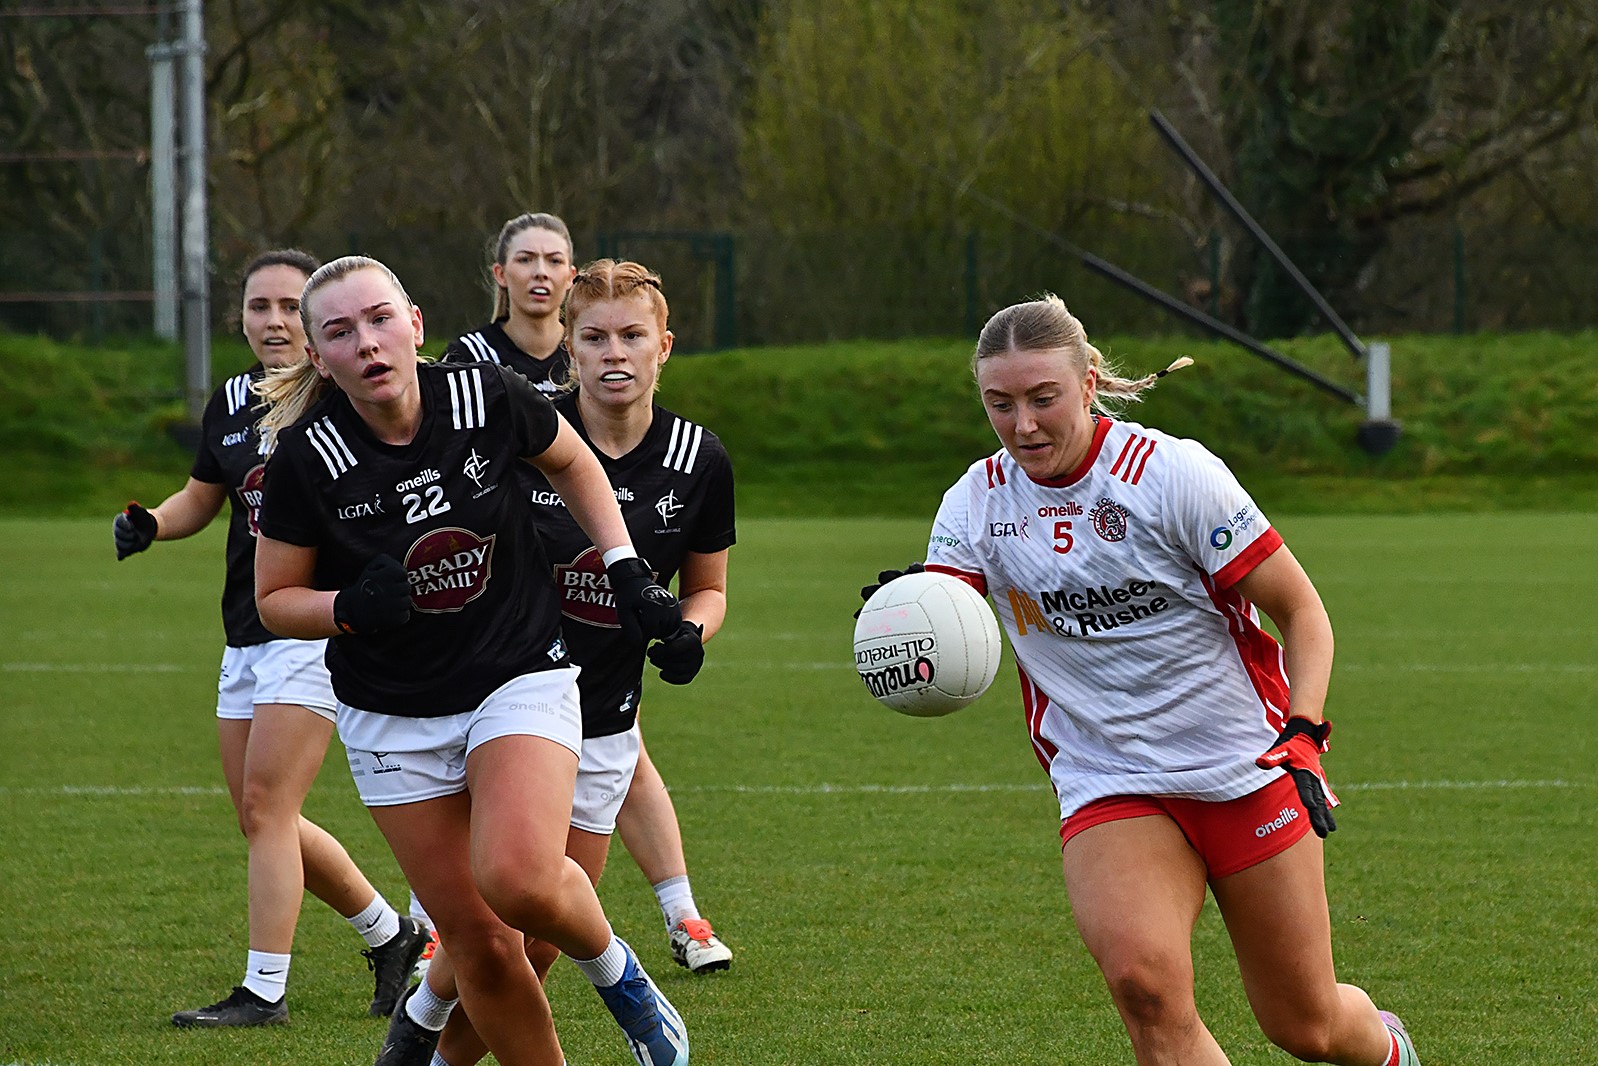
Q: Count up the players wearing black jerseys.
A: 4